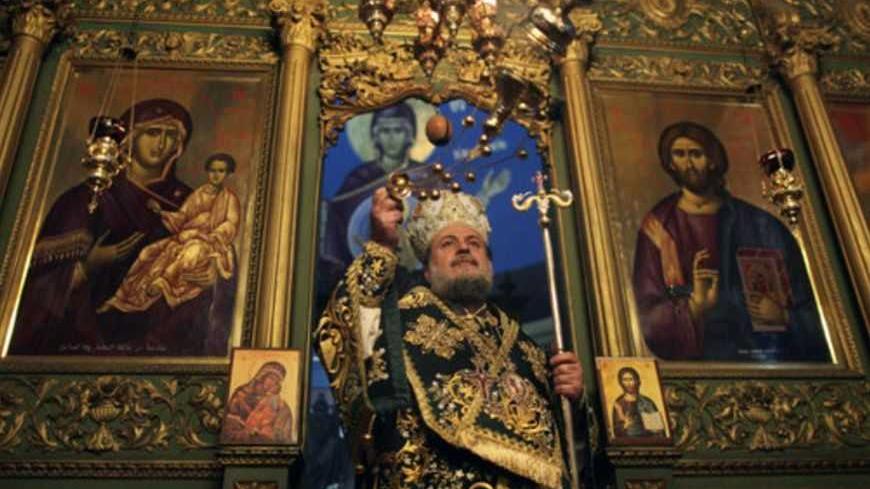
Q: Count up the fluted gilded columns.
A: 4